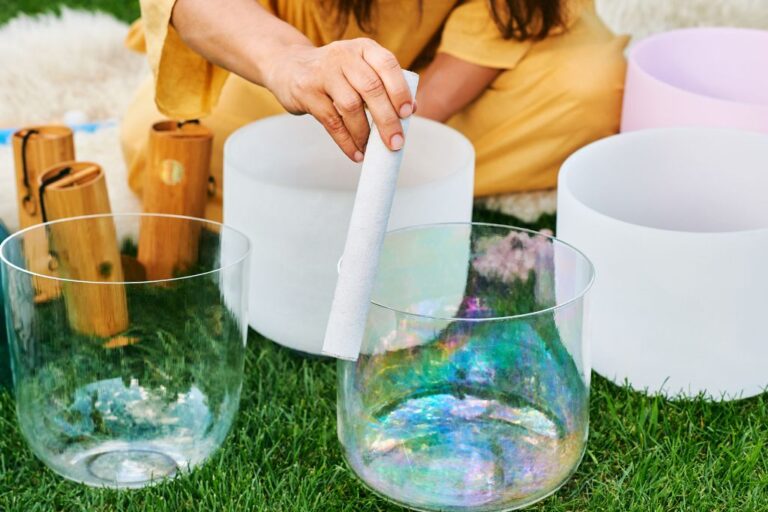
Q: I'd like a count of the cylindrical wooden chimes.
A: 3